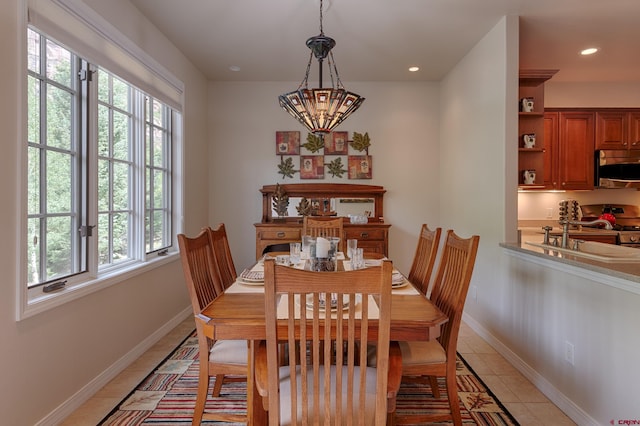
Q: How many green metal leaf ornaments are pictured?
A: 4